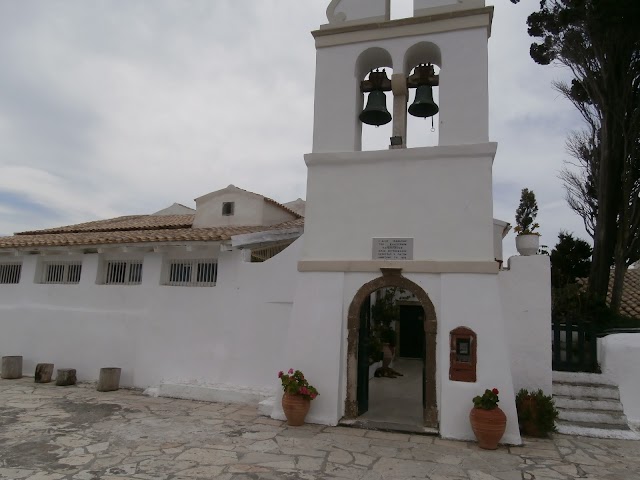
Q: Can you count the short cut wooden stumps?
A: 4